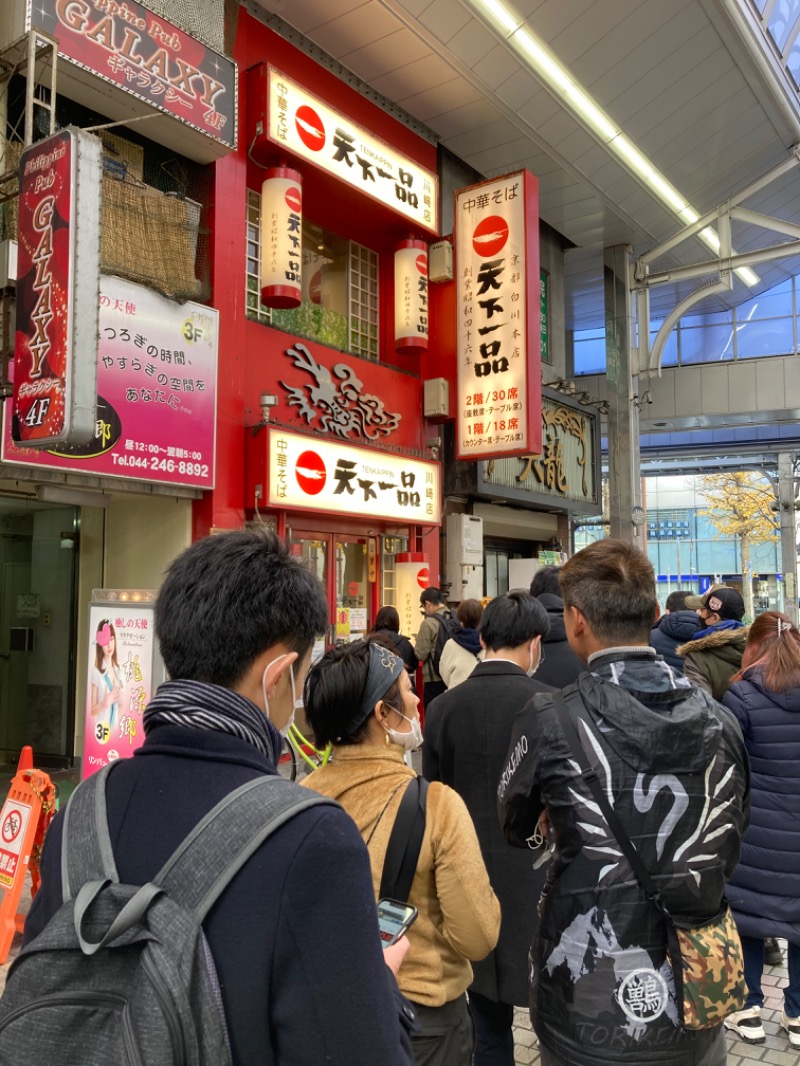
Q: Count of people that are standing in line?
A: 11